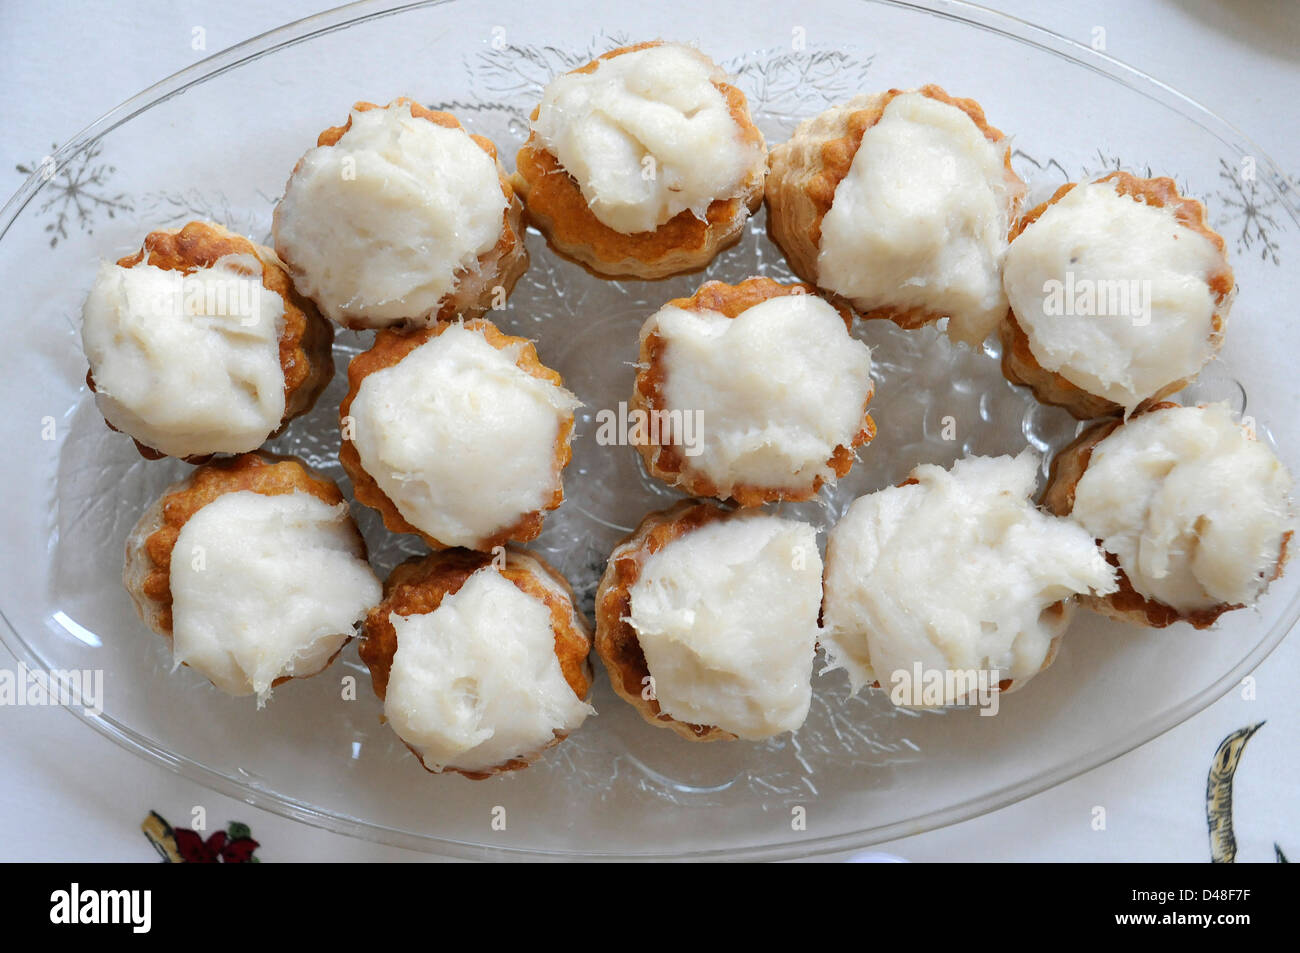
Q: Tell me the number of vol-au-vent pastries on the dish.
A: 12